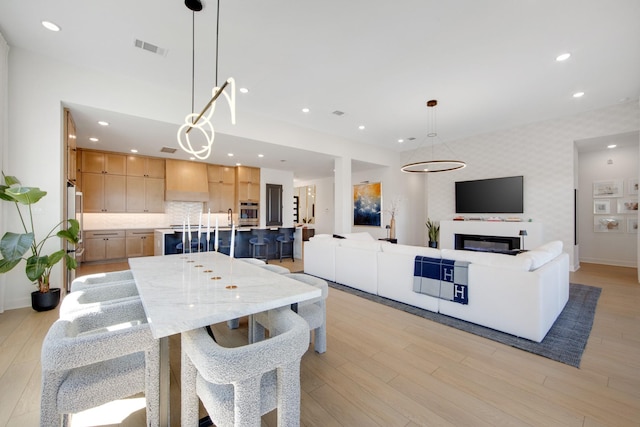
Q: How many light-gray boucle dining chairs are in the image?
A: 7